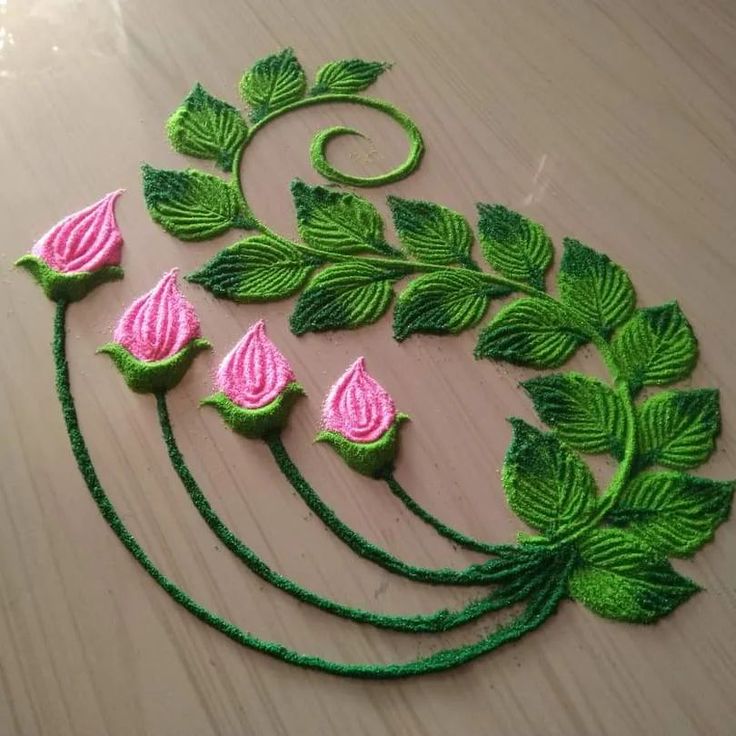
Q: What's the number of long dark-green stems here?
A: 4